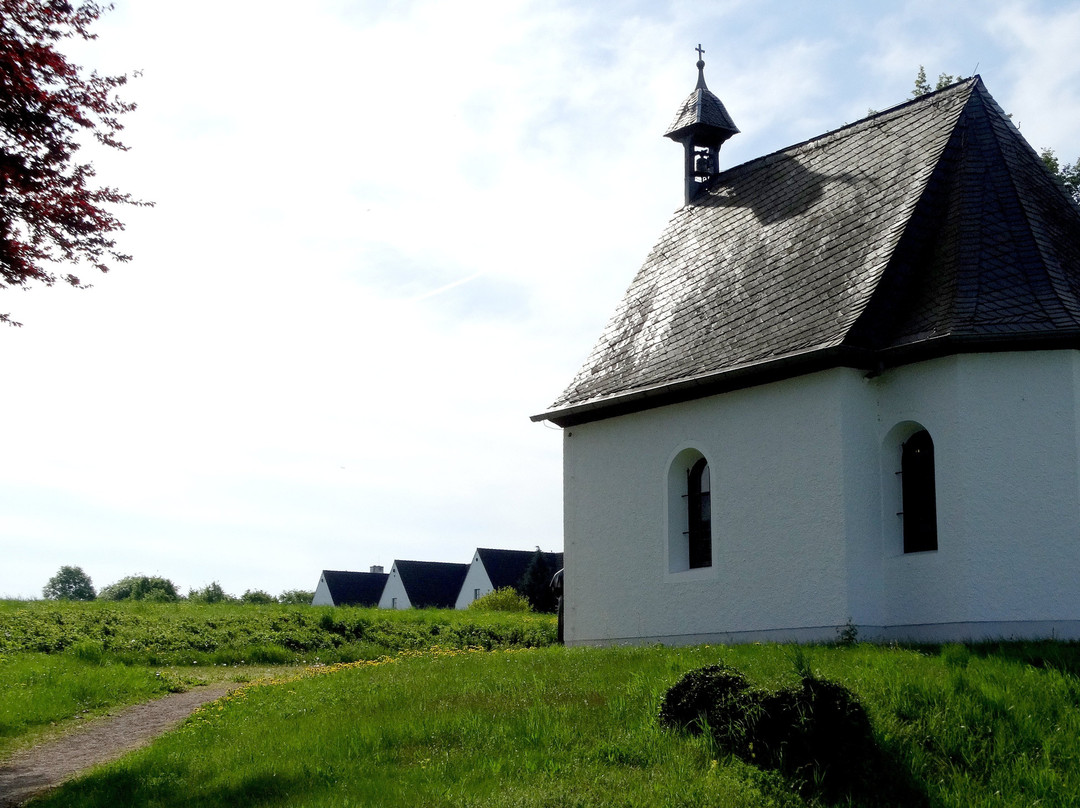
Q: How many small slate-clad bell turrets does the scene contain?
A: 1